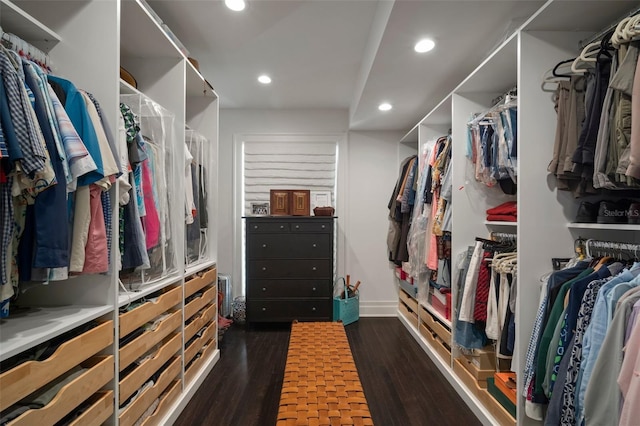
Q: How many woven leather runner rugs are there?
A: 1